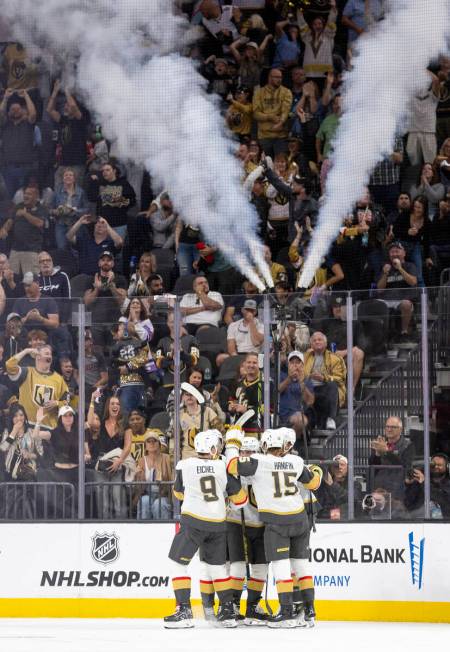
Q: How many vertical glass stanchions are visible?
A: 5